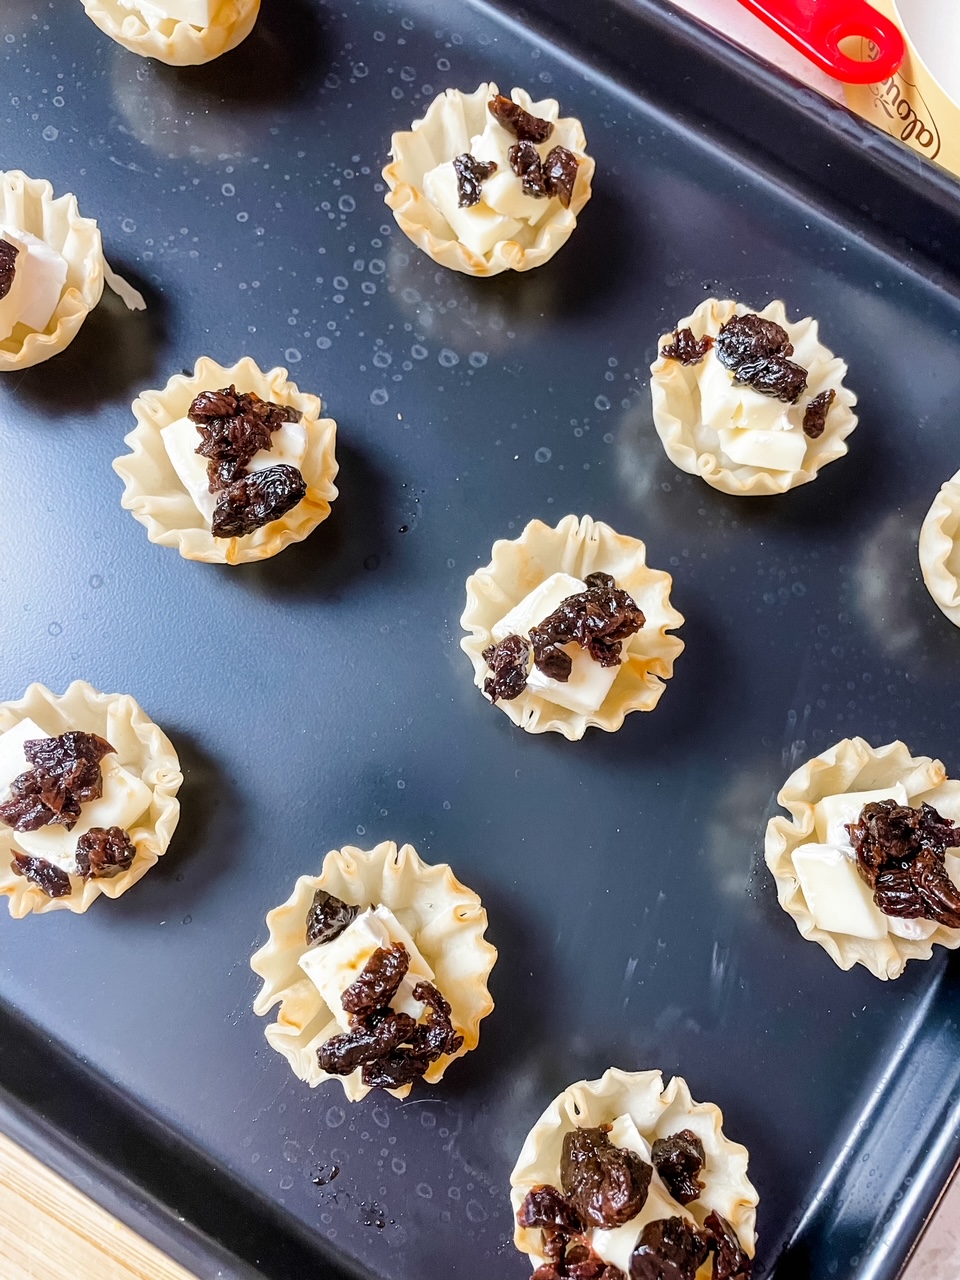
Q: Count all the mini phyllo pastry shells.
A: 11